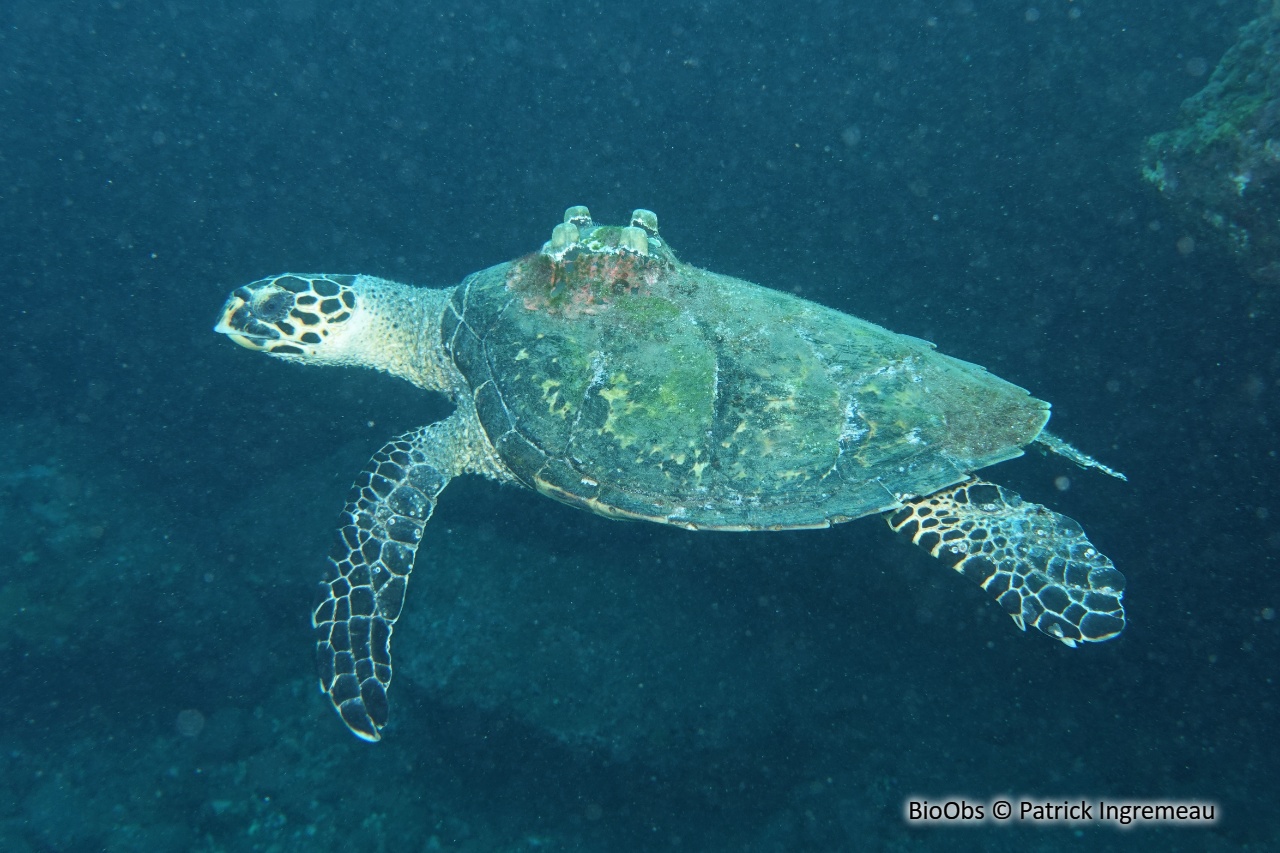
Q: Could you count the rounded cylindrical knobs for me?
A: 4